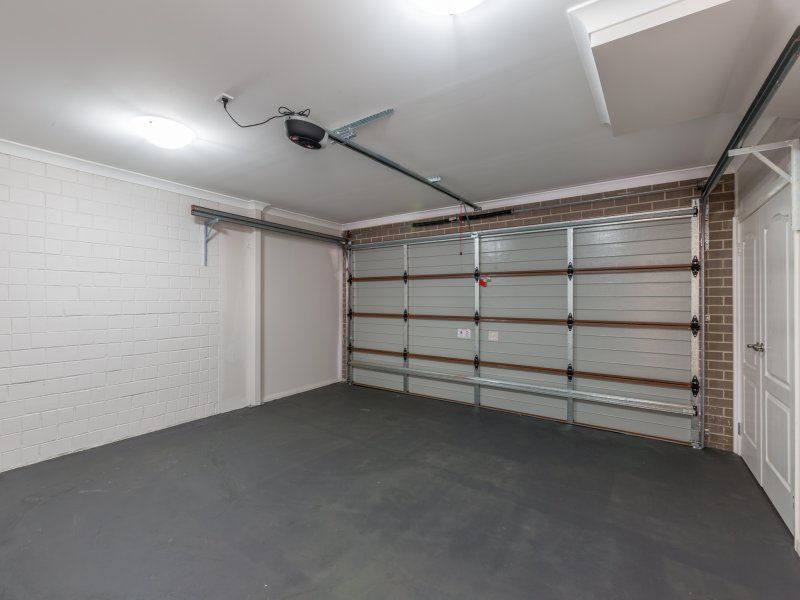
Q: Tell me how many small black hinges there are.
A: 15